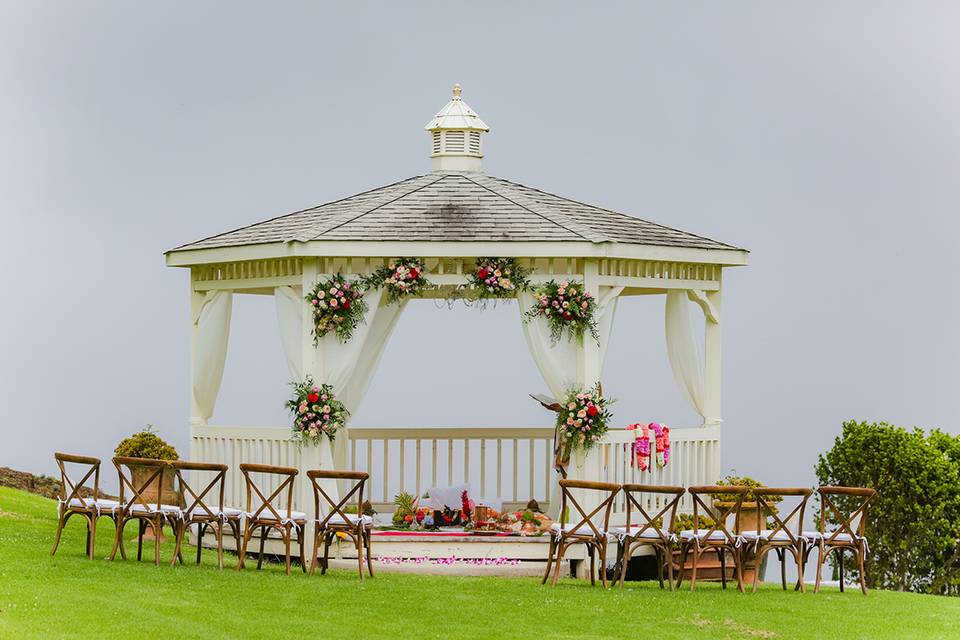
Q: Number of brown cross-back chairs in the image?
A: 10